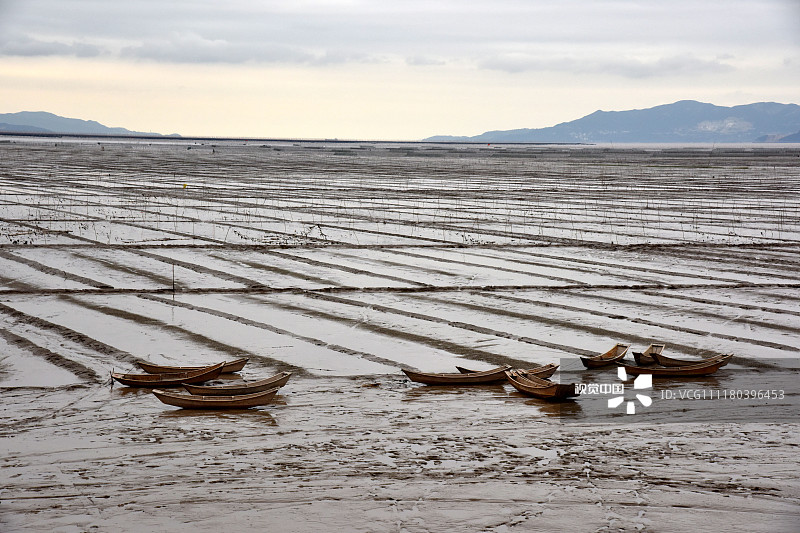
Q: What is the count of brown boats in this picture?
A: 12